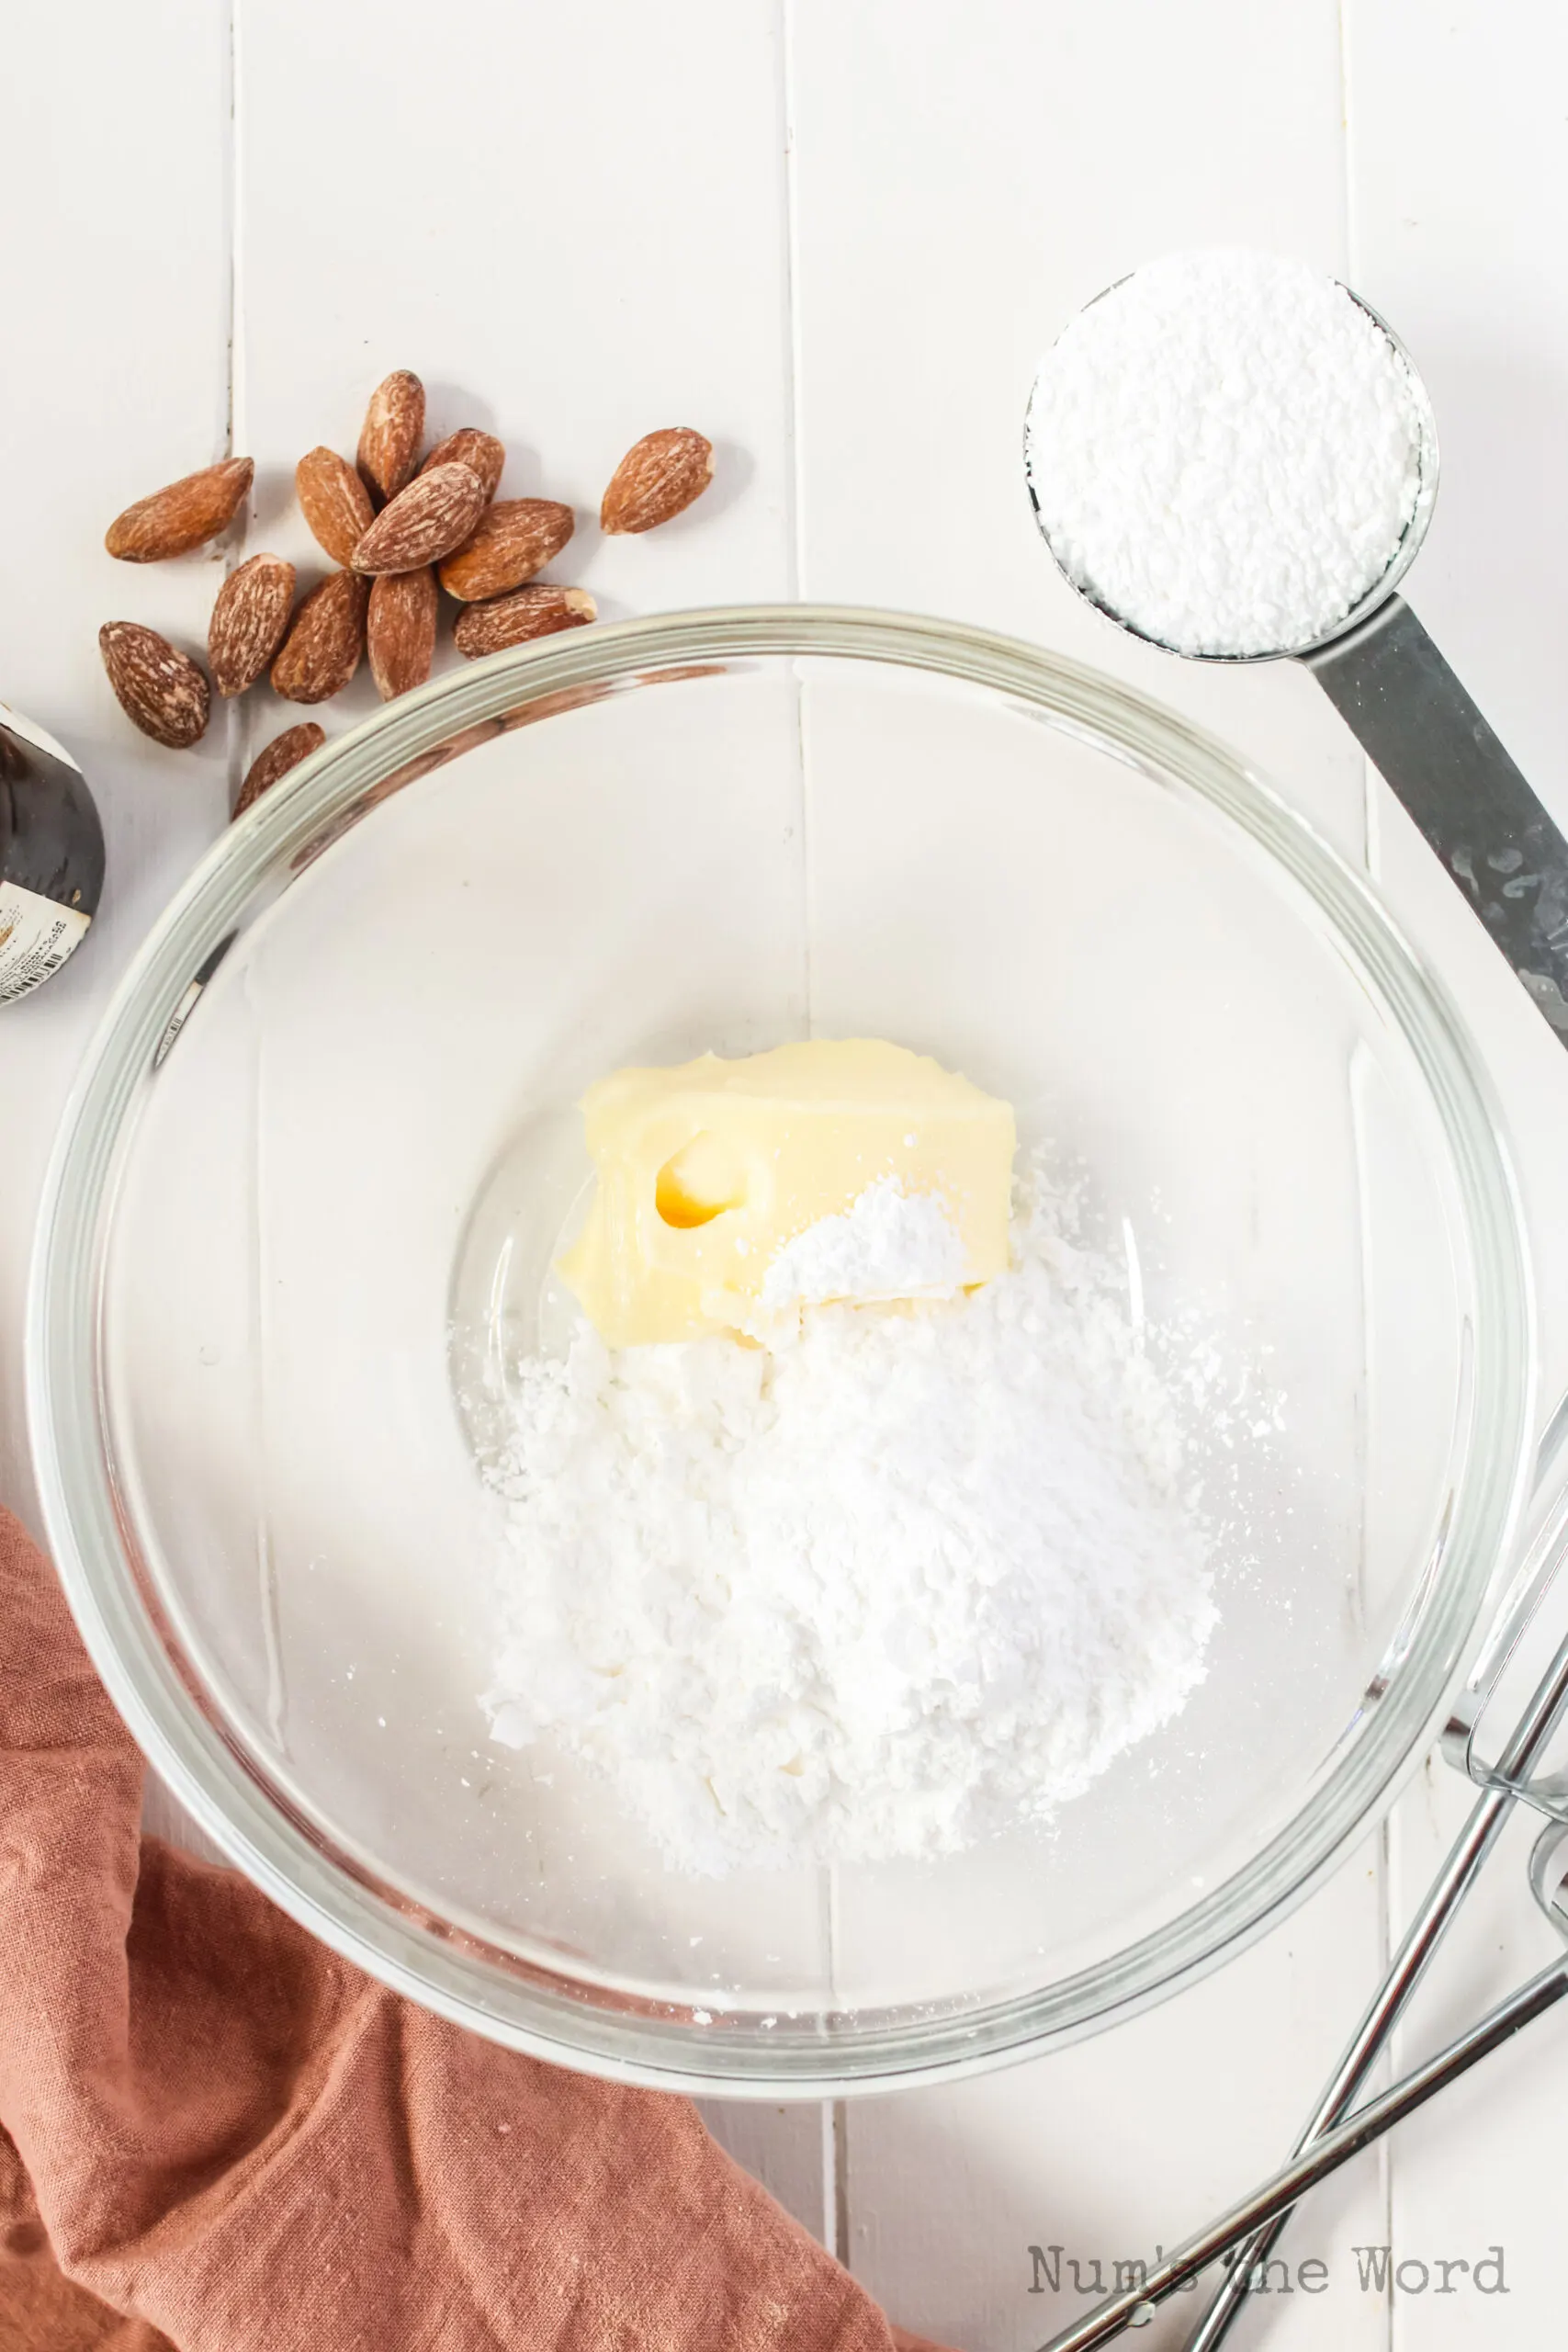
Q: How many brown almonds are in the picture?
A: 13